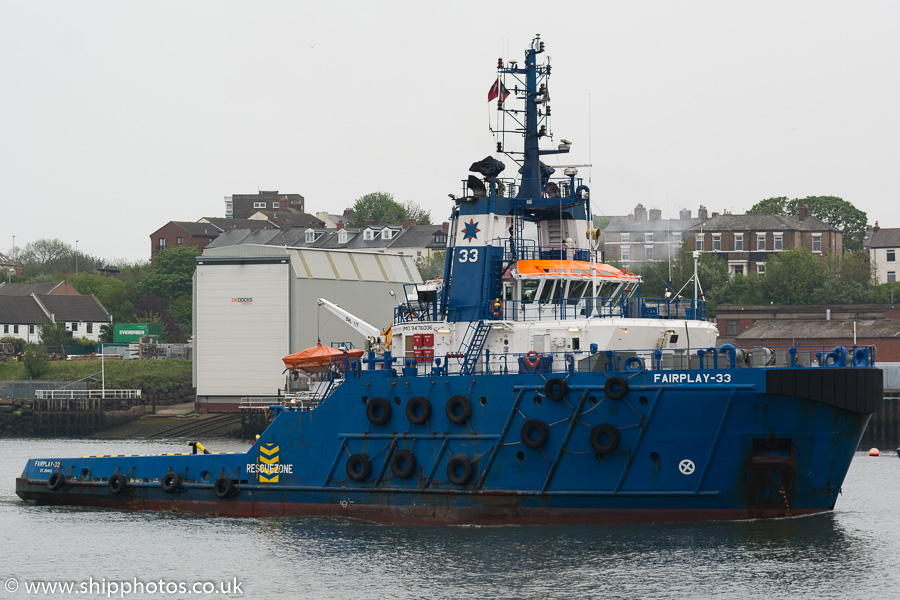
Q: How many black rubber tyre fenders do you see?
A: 14